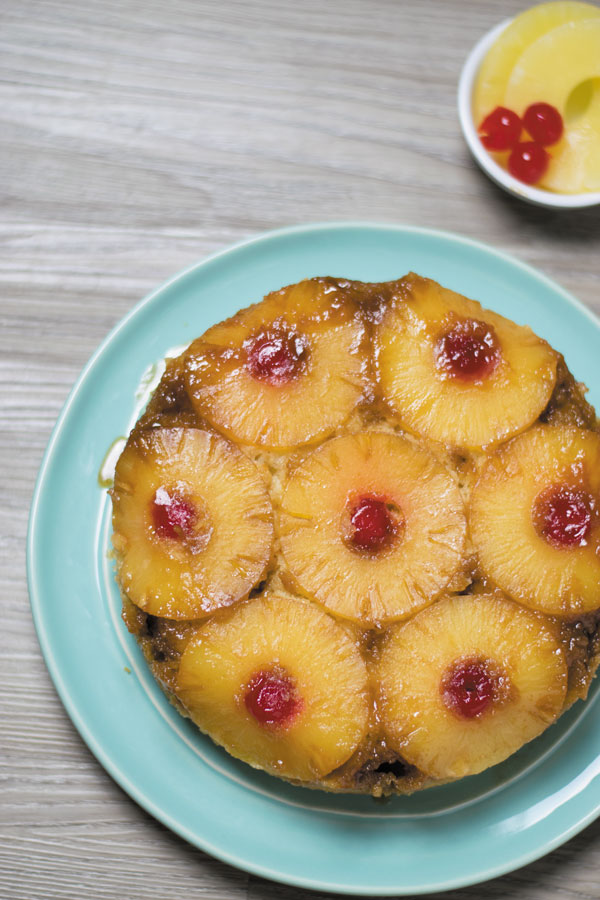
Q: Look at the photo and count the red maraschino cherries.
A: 10